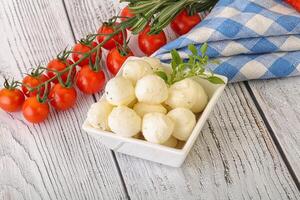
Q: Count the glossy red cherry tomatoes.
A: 12